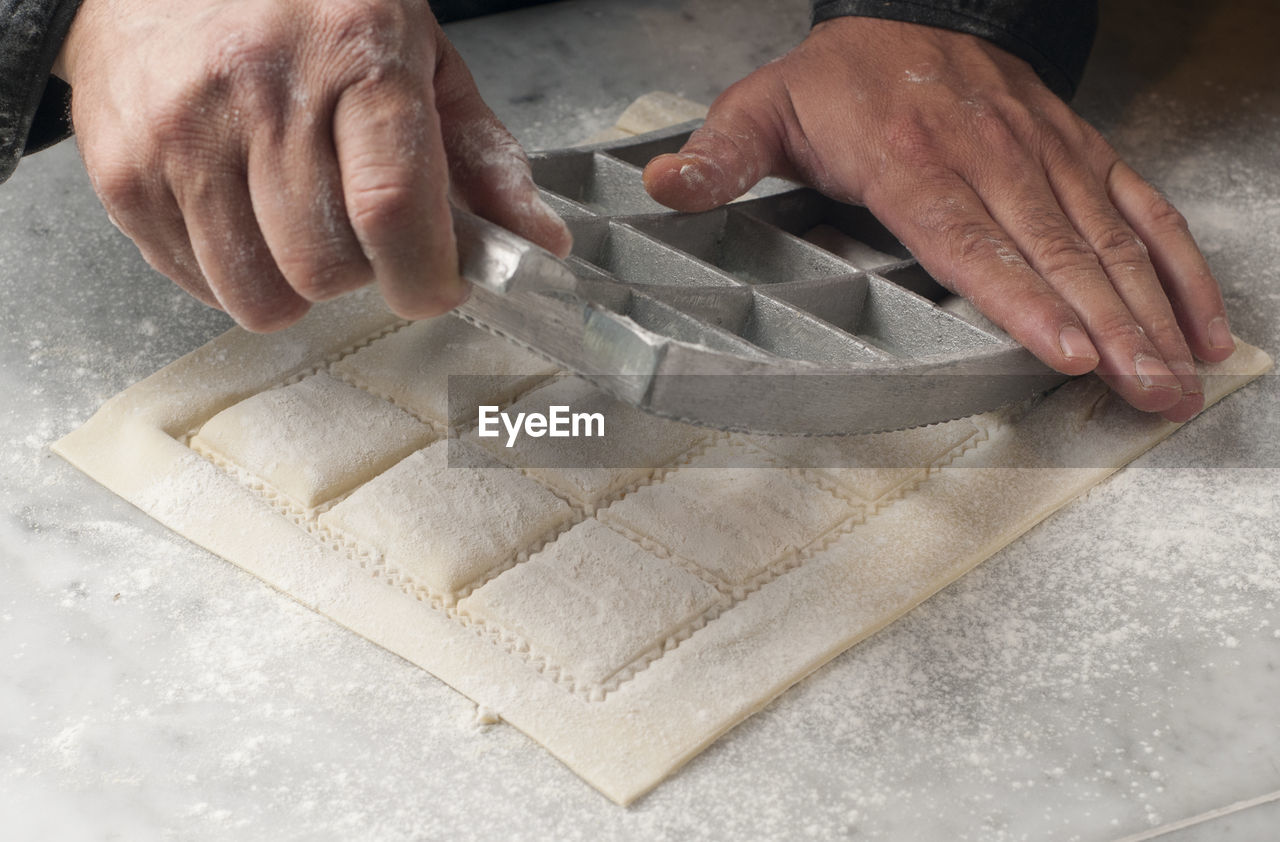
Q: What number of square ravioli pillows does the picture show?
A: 7